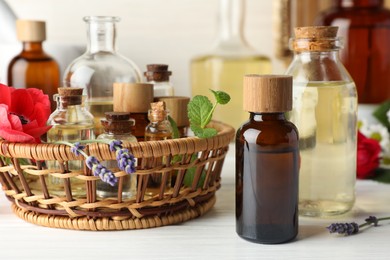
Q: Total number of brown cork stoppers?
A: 5